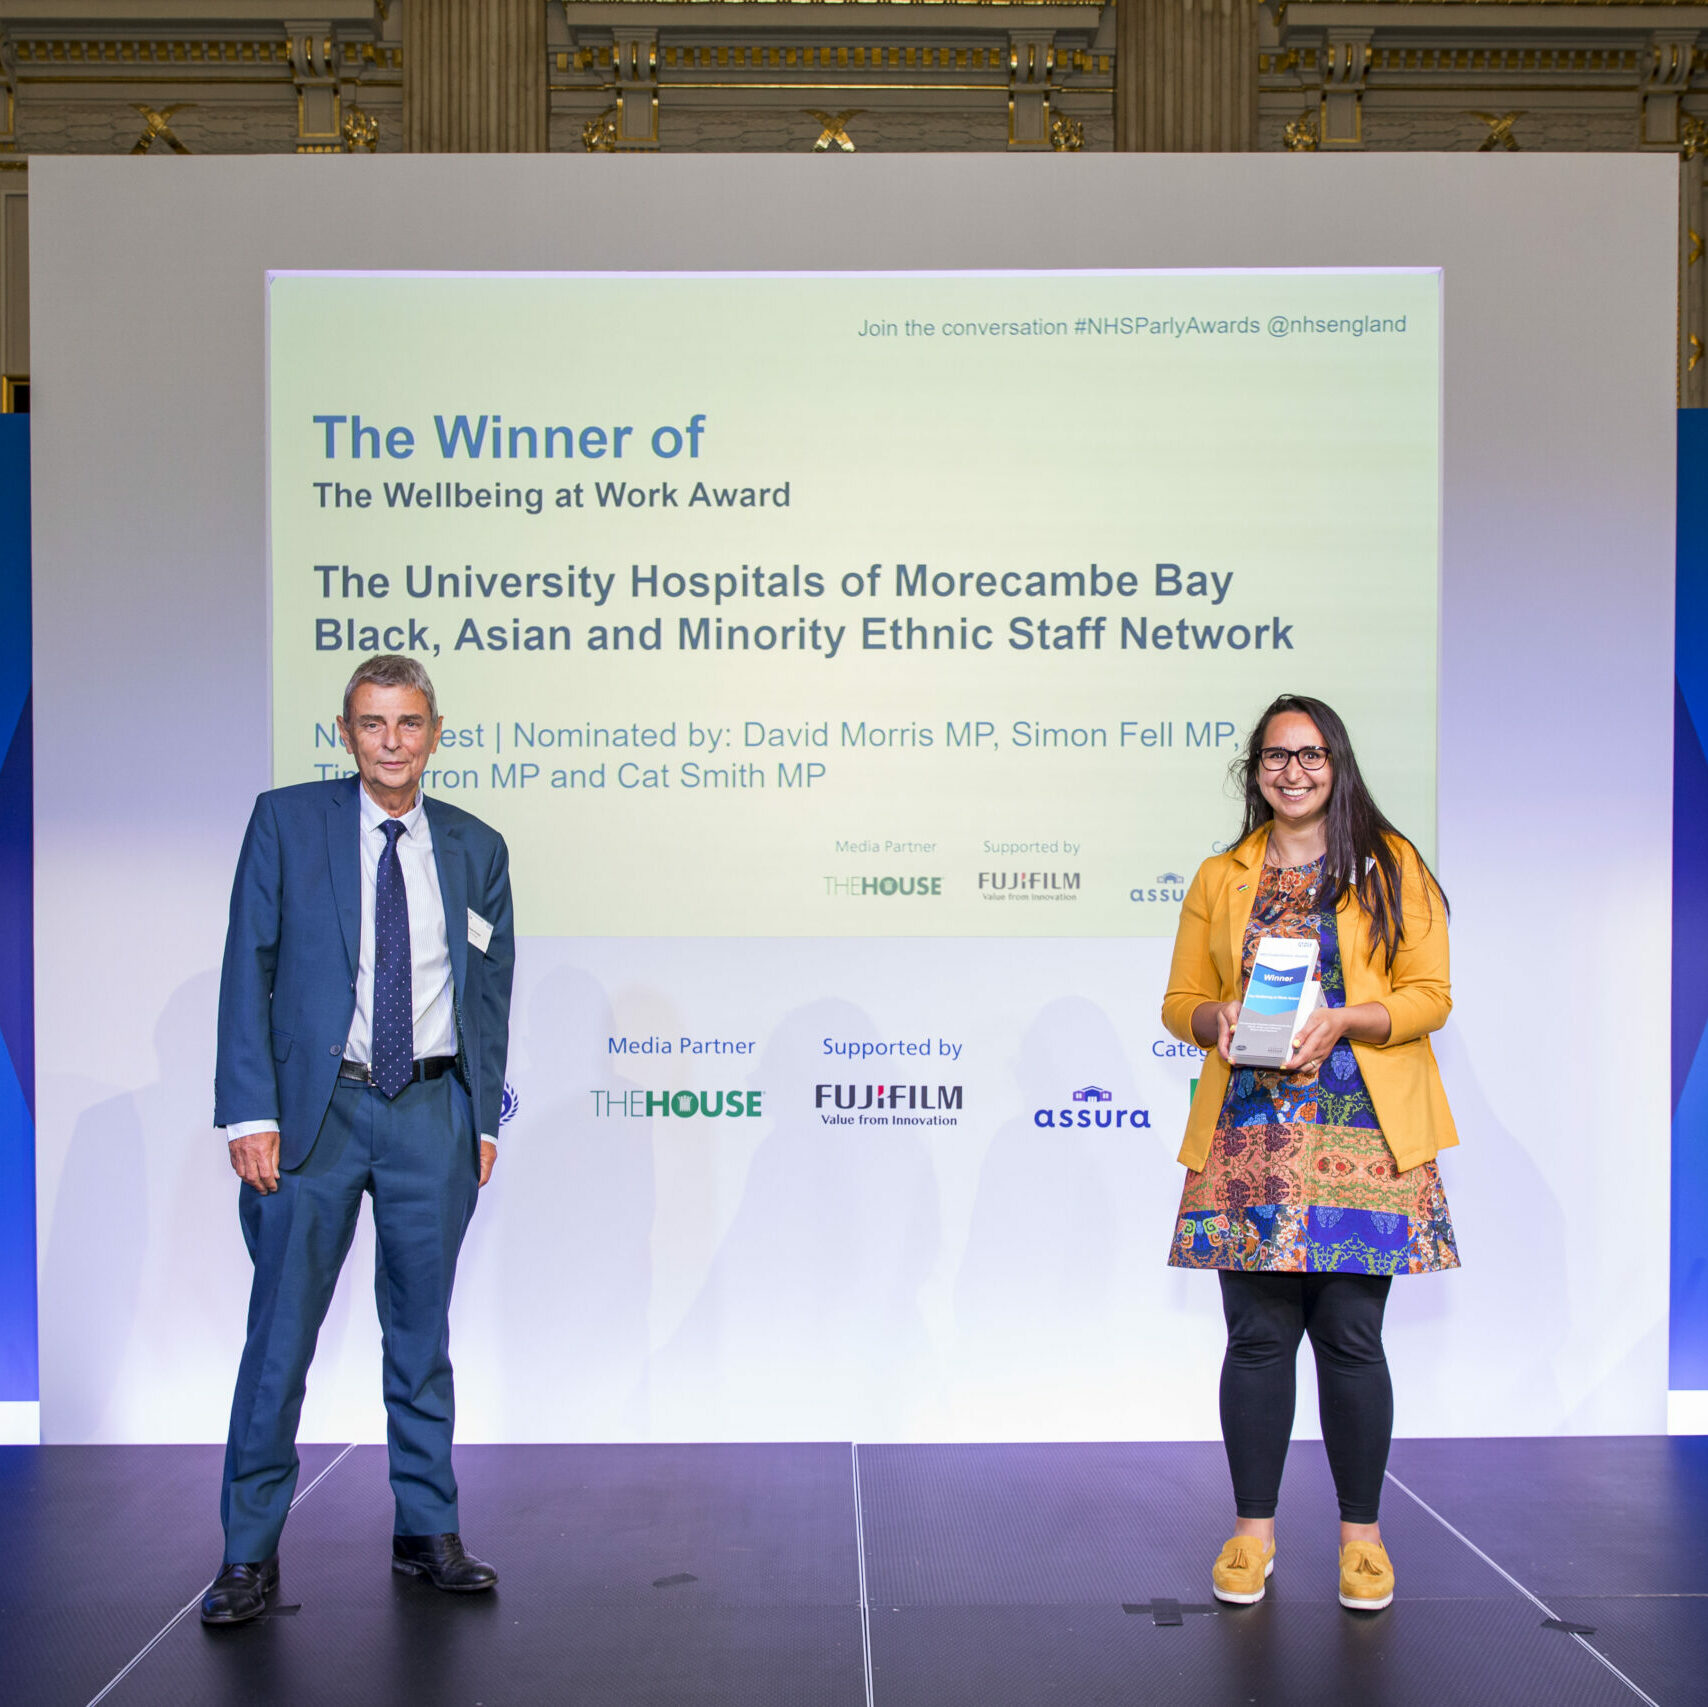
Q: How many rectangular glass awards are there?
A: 1